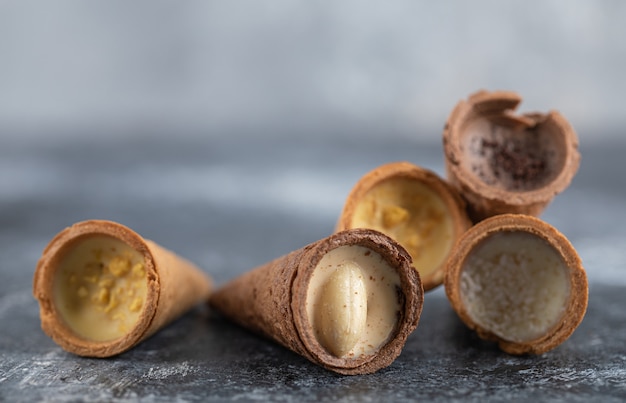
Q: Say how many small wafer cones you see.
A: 5